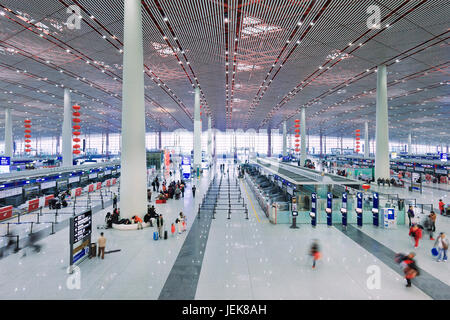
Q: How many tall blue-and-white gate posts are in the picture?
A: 5